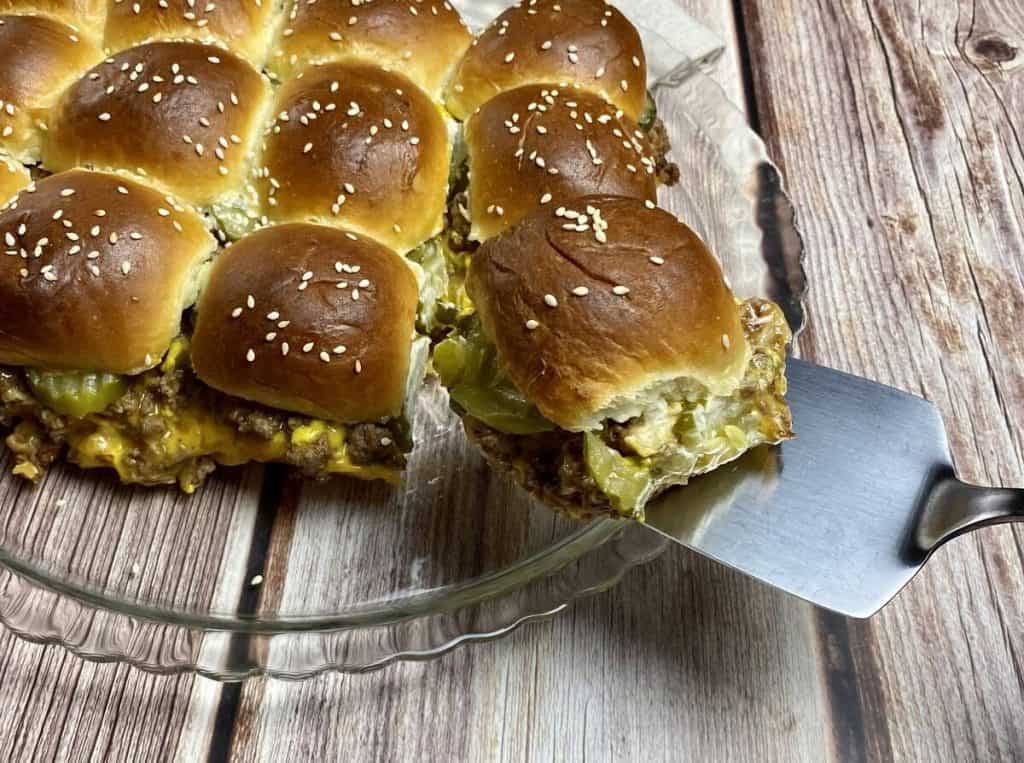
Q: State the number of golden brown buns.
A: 12